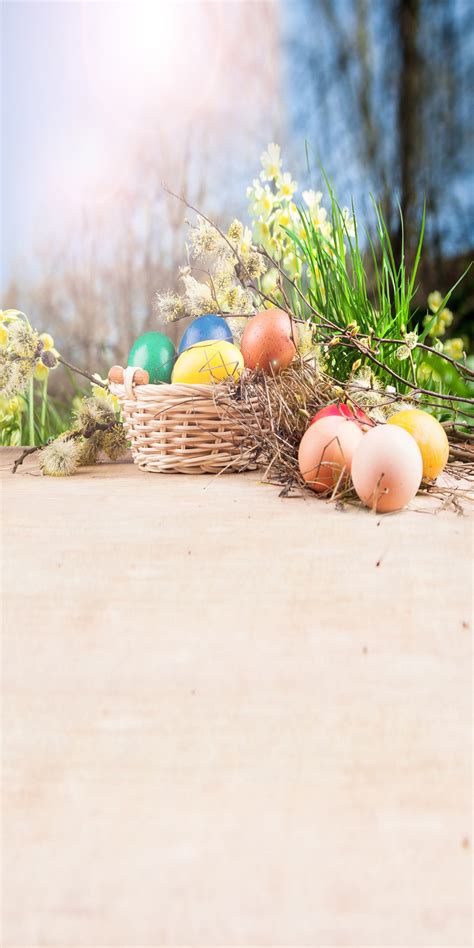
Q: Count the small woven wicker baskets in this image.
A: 1